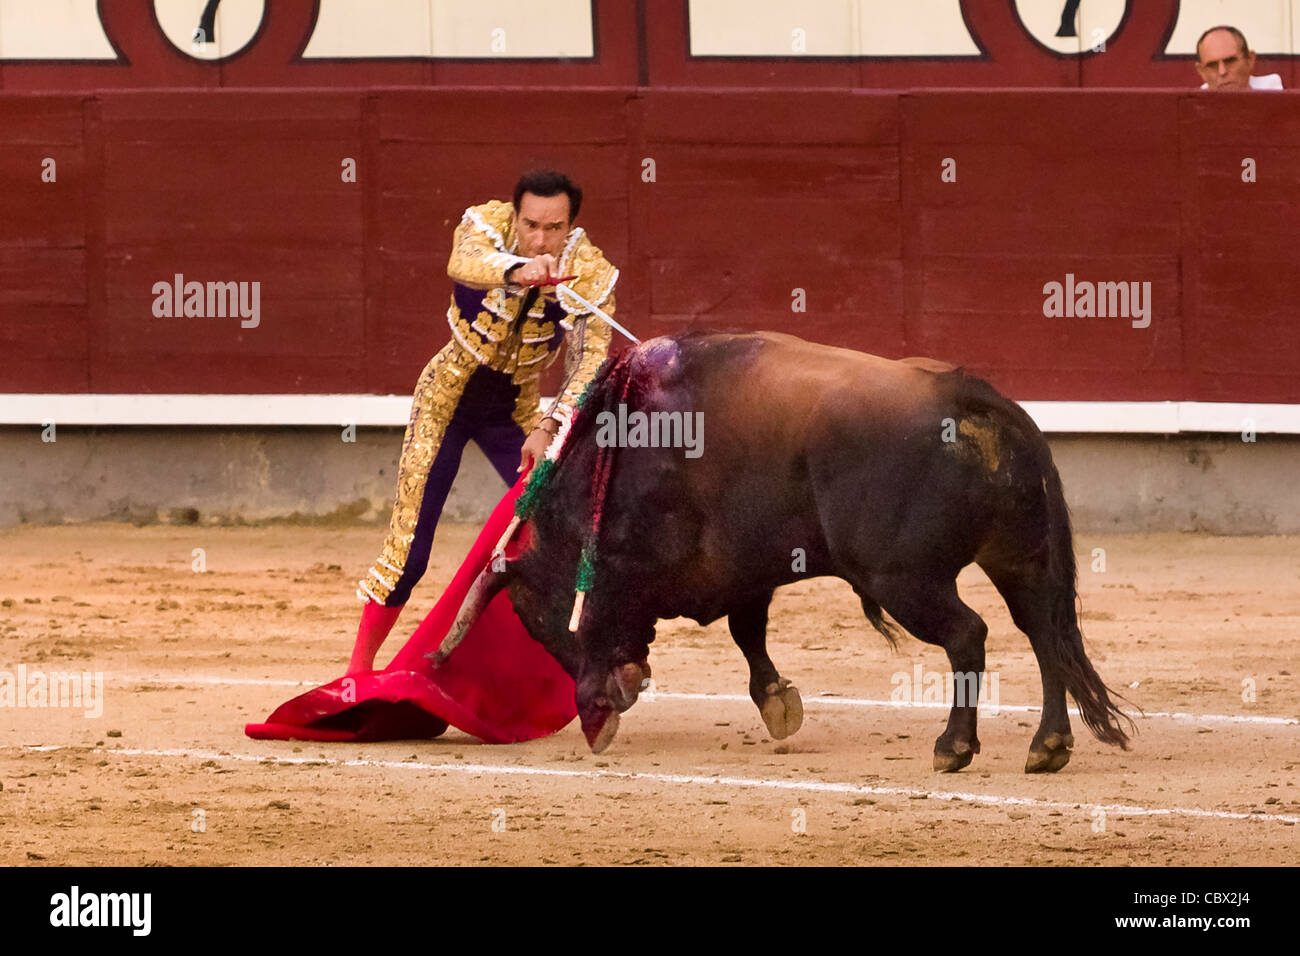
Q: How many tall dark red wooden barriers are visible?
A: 1